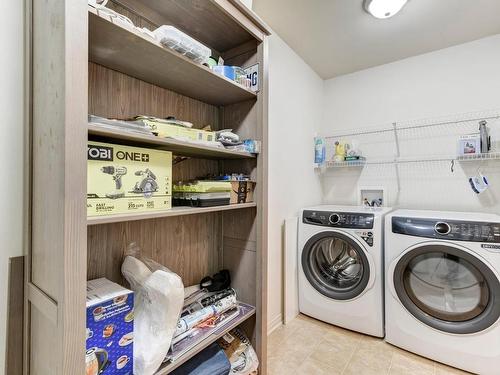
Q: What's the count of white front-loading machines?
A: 2